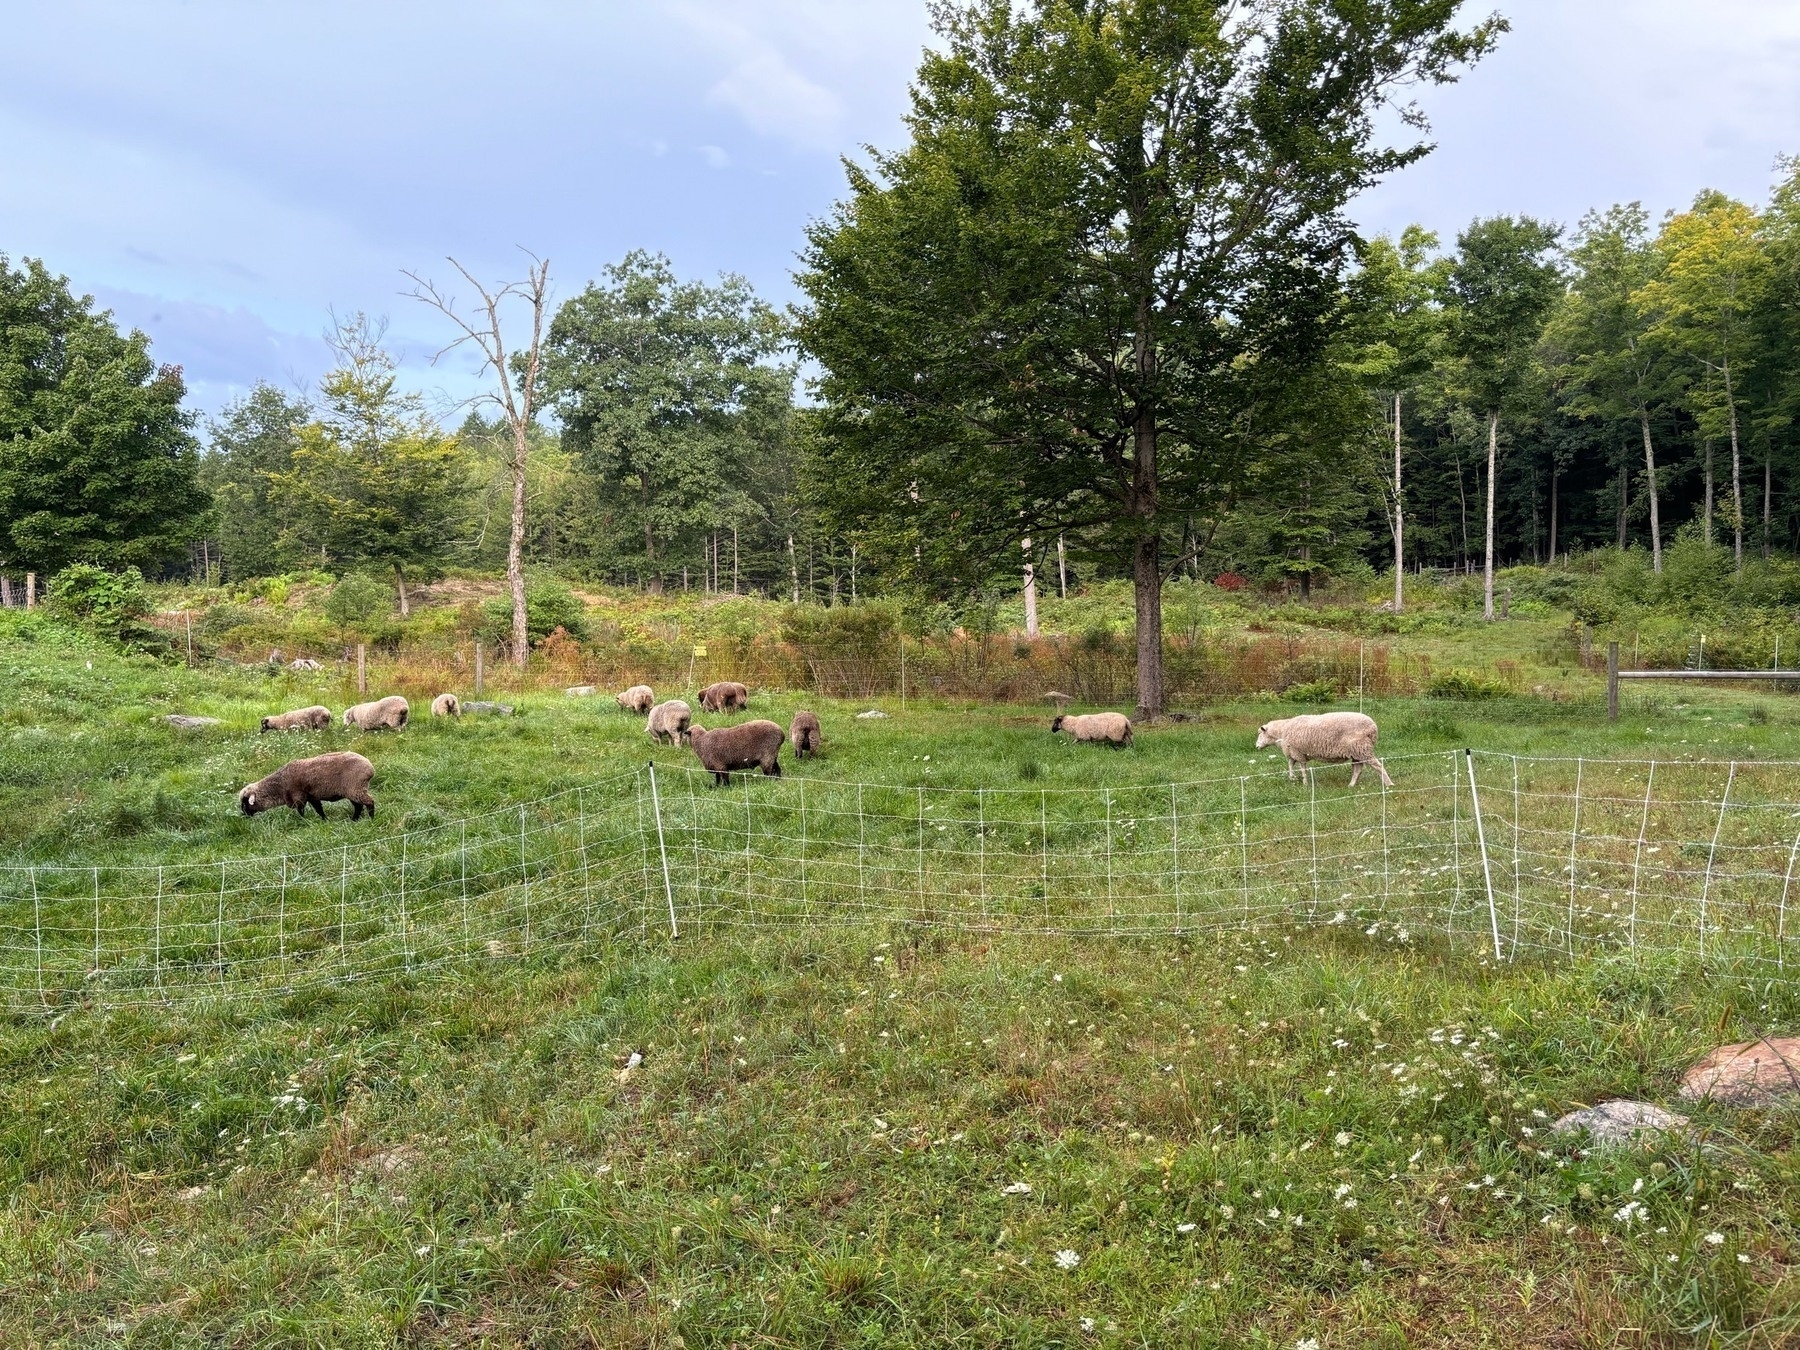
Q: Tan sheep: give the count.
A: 7